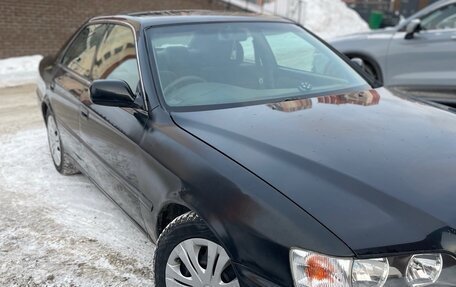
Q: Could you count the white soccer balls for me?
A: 0